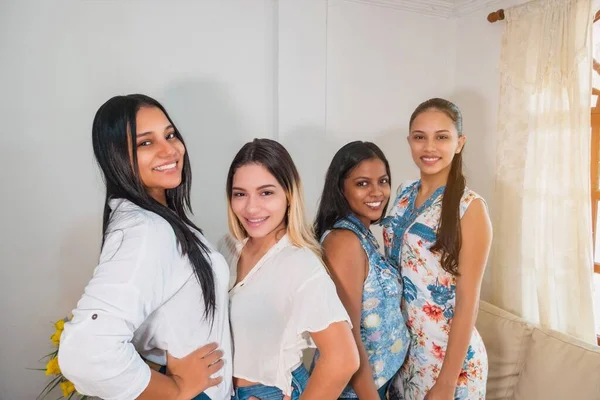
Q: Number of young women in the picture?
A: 4